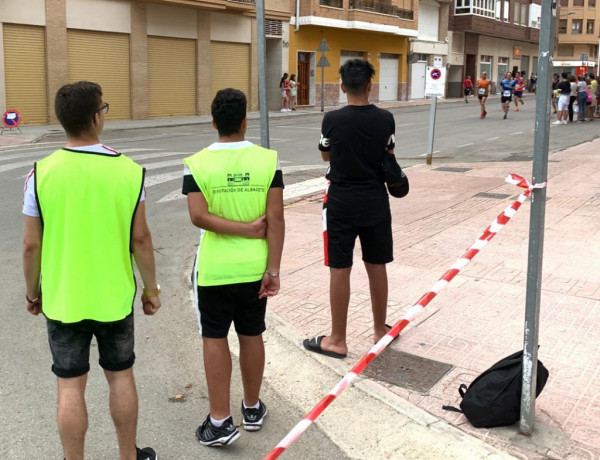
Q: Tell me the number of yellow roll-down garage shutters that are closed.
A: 4